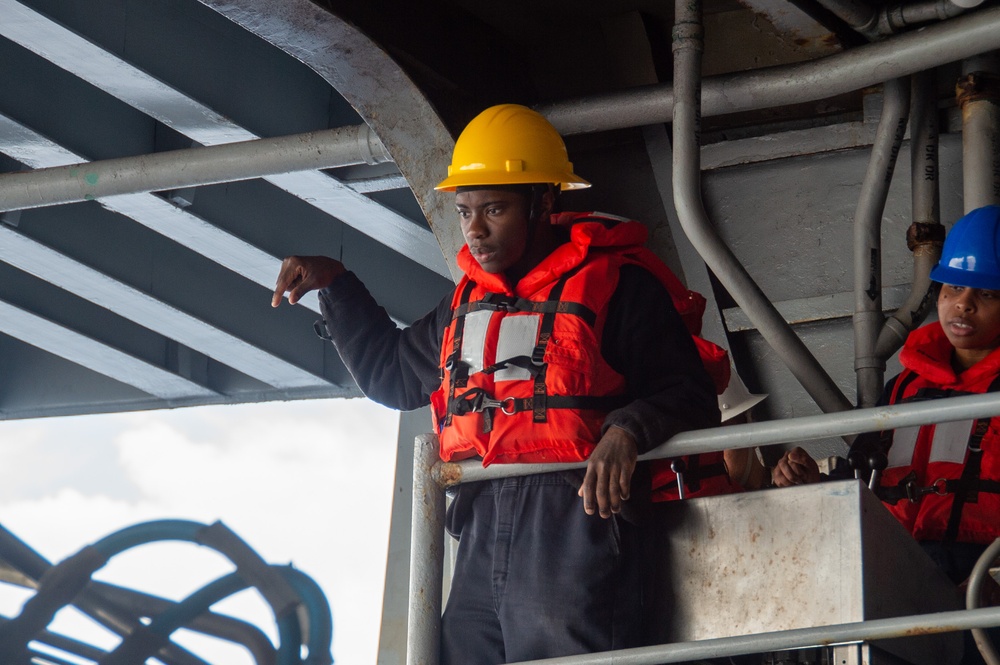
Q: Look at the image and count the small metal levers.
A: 3